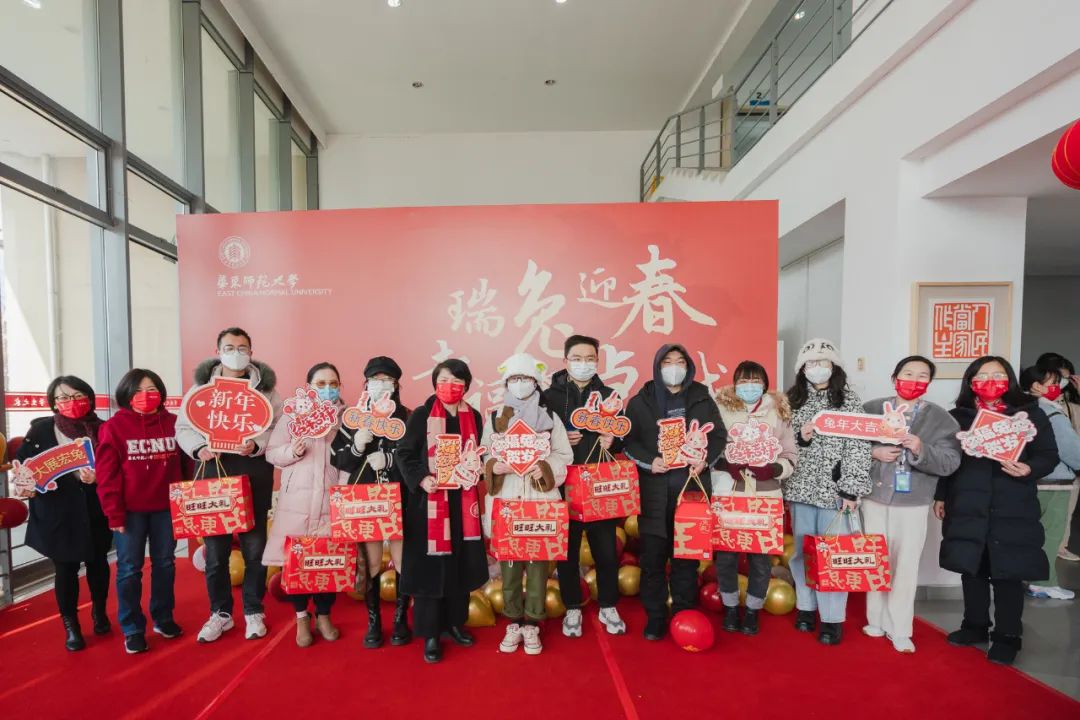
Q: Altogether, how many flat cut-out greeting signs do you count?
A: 11